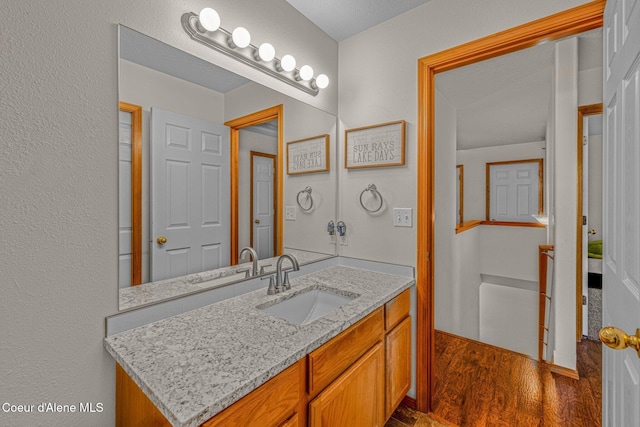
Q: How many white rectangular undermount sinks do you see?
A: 1